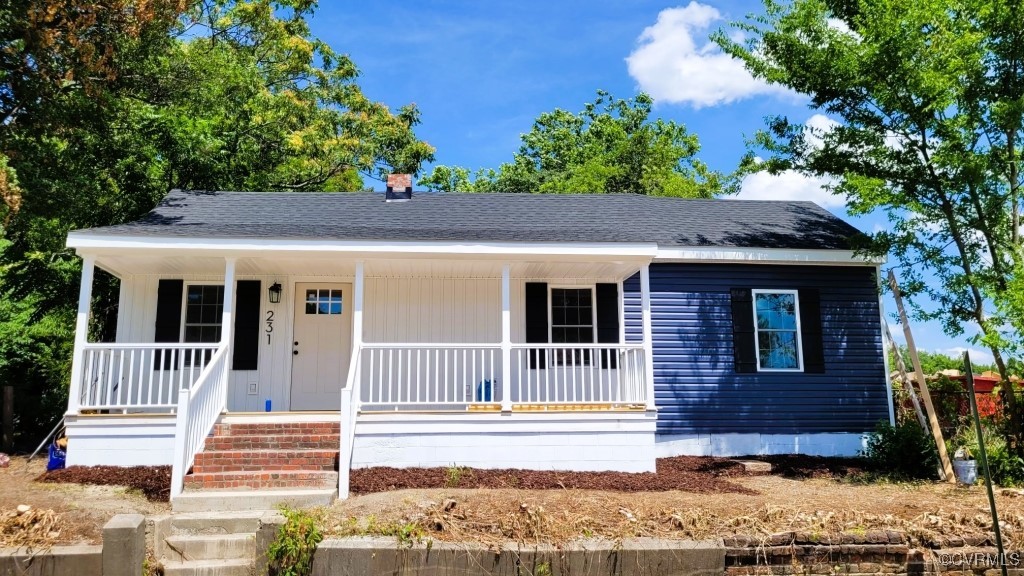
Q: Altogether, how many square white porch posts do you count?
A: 5